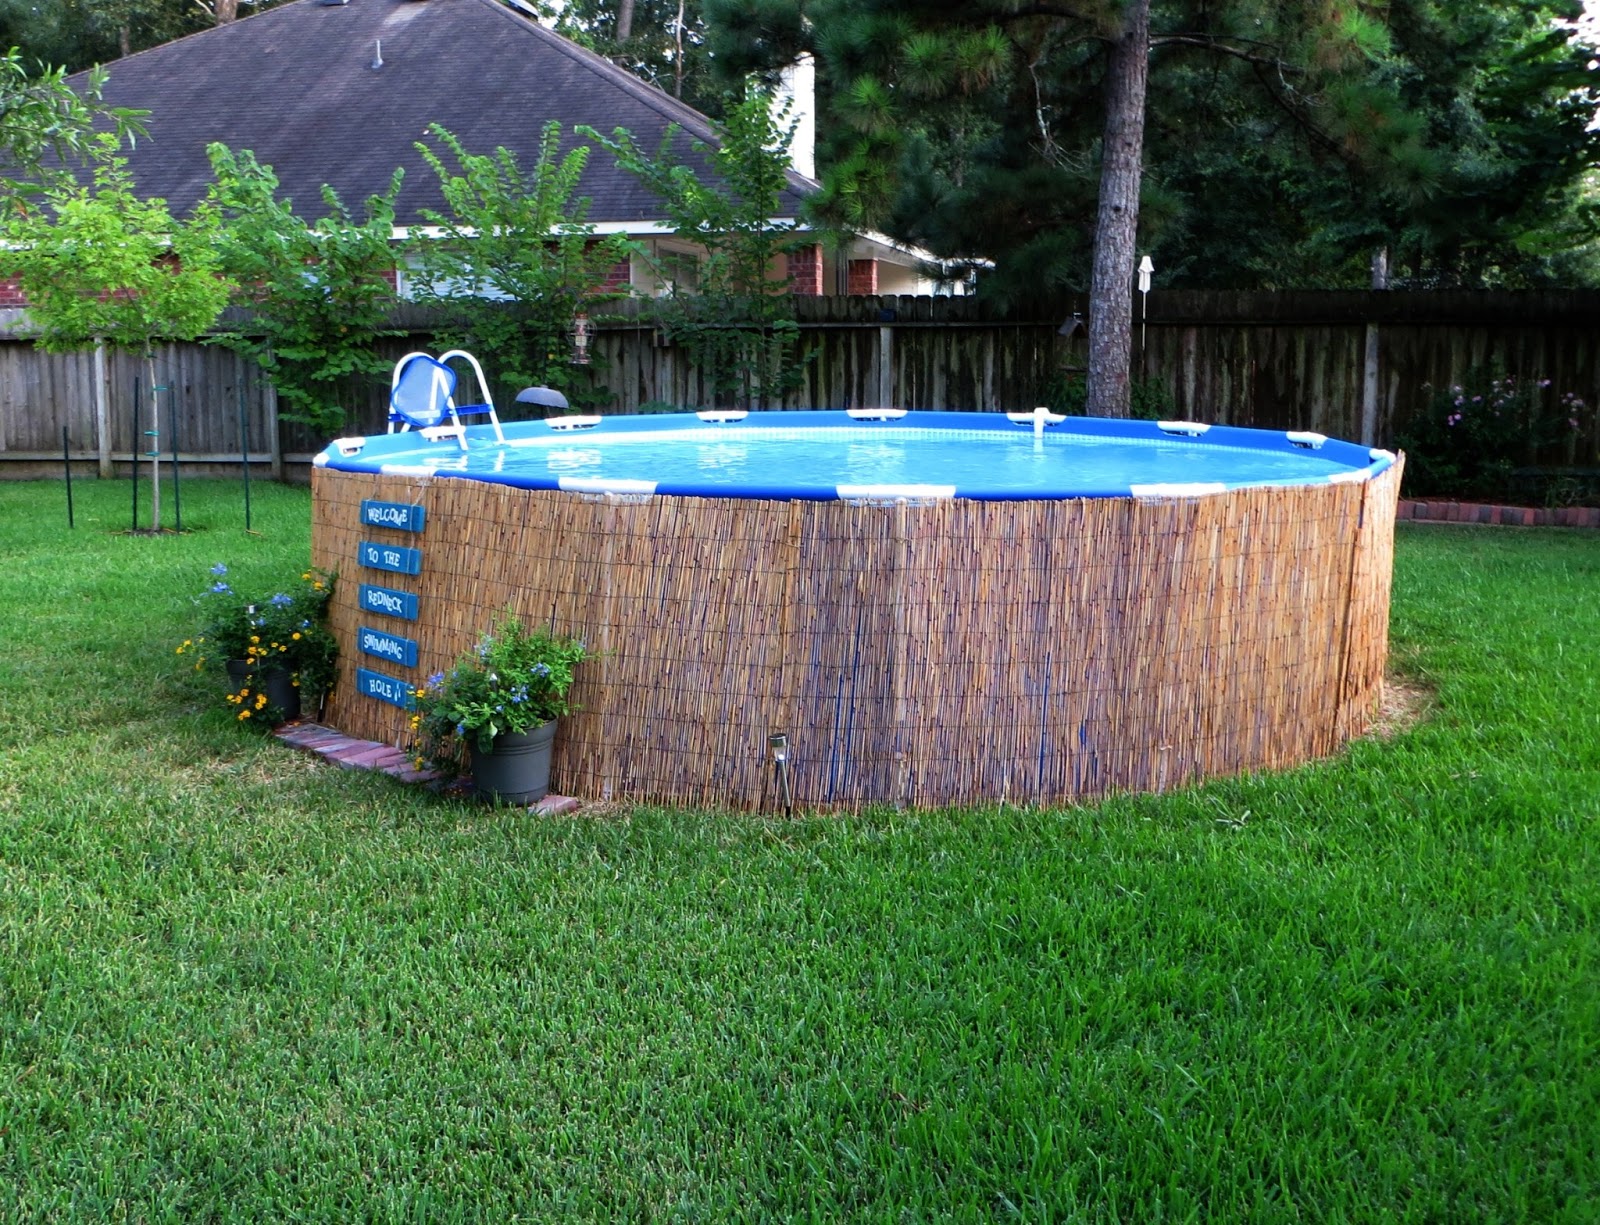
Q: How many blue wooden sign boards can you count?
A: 5